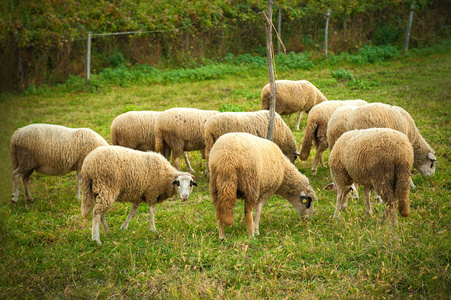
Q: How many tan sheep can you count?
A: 11